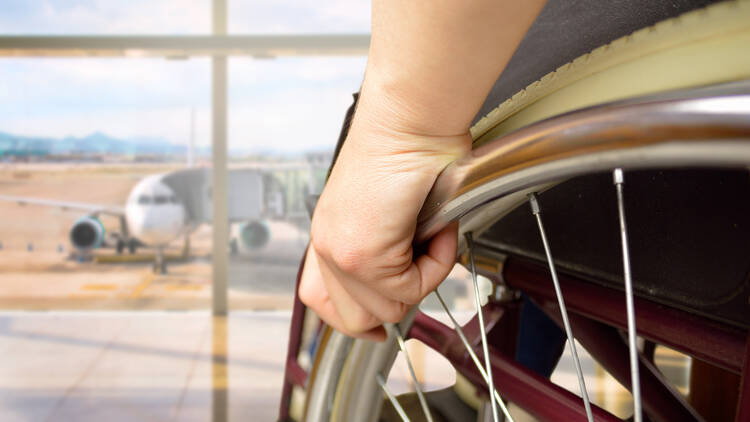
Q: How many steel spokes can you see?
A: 6